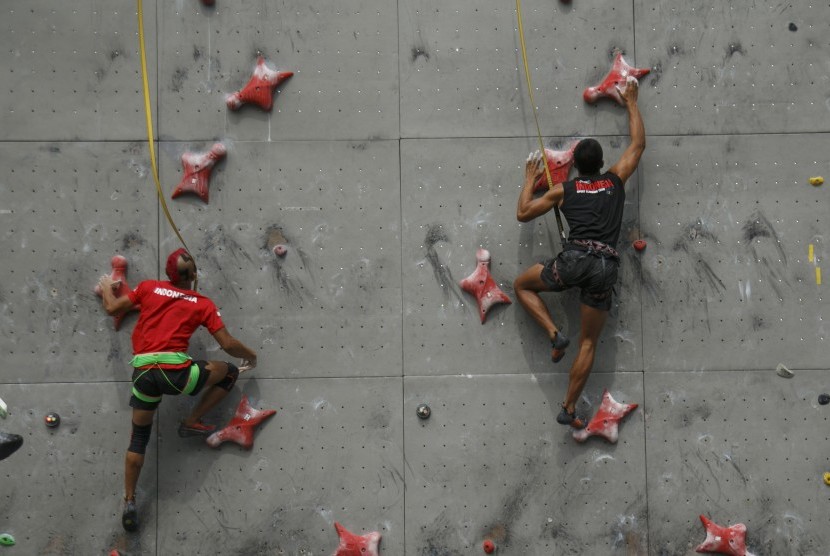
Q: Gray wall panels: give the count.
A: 12